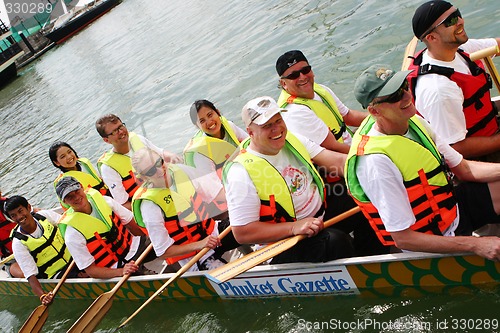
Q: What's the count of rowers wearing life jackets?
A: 11